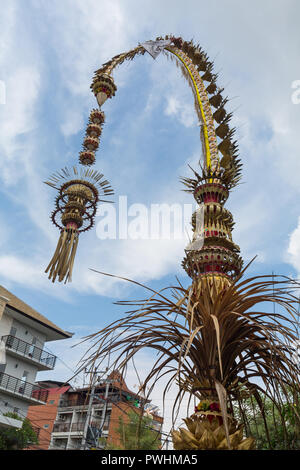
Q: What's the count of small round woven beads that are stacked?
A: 4